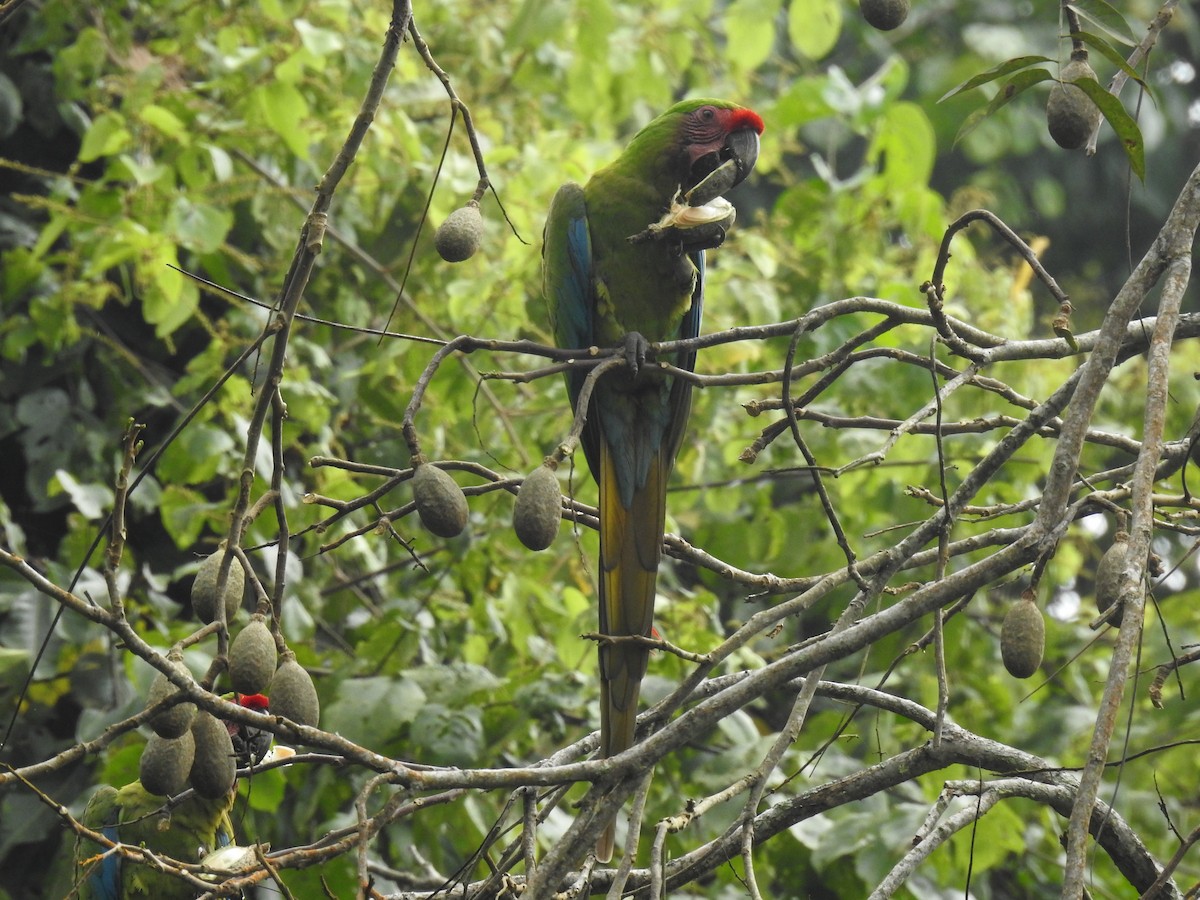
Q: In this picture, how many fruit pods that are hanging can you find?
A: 13